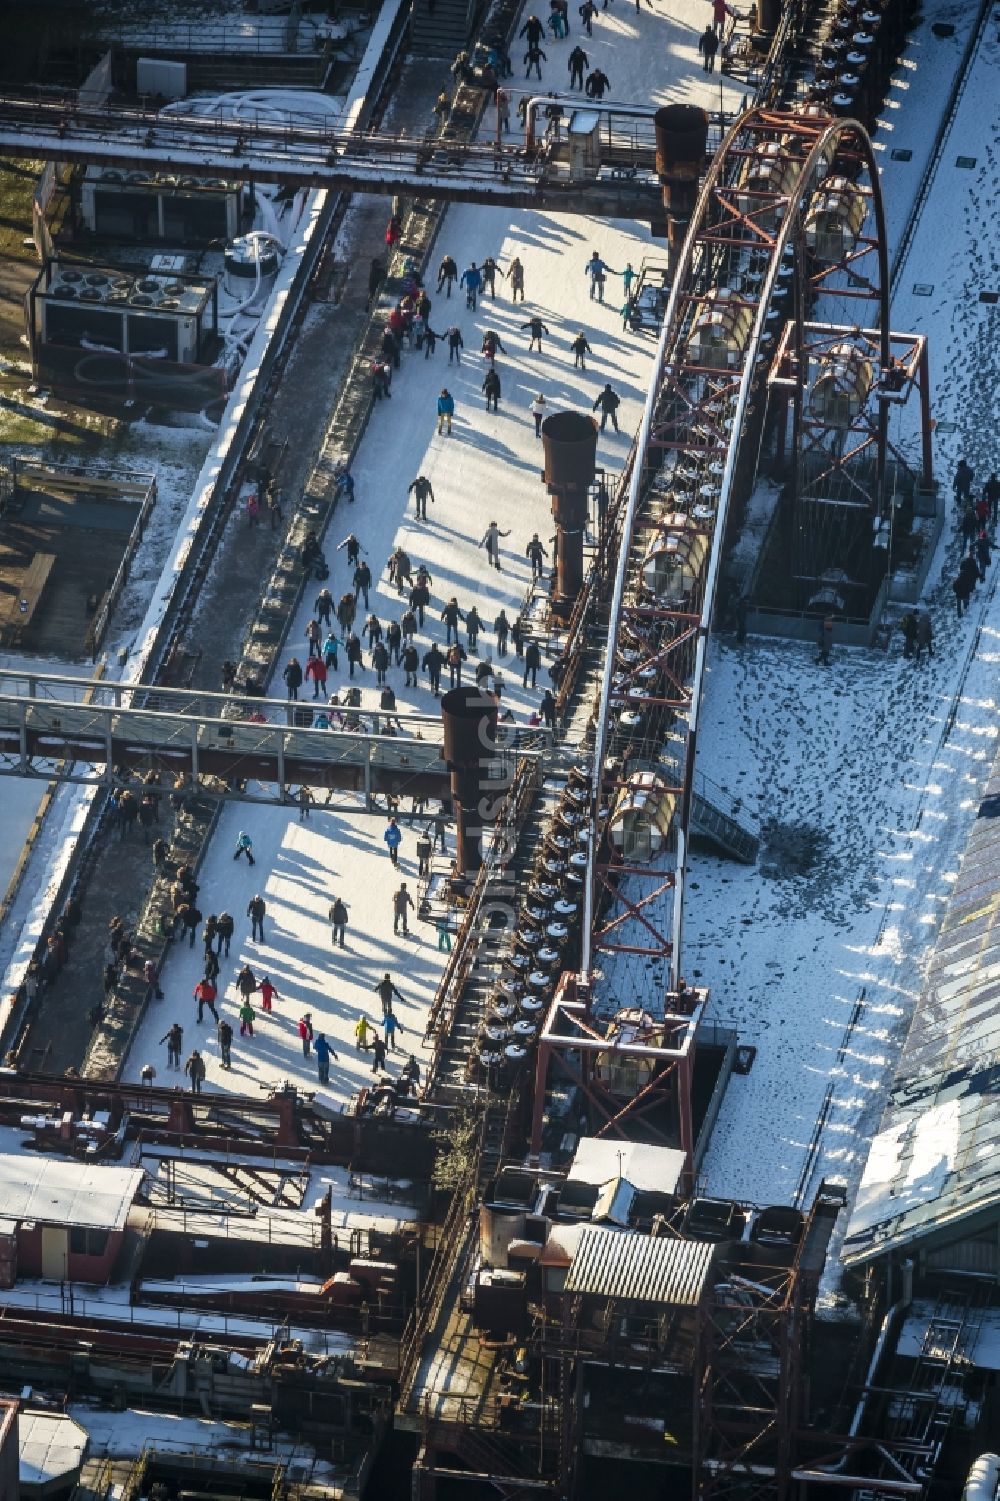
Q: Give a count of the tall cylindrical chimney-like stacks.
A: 3